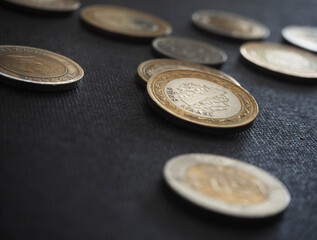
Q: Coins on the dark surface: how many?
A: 10